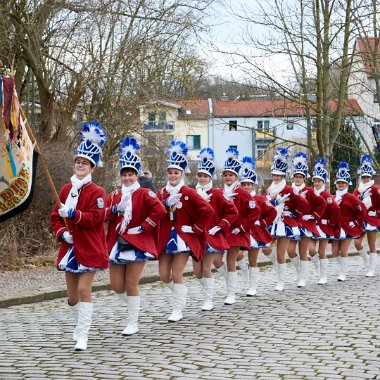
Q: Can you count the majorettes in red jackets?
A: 11